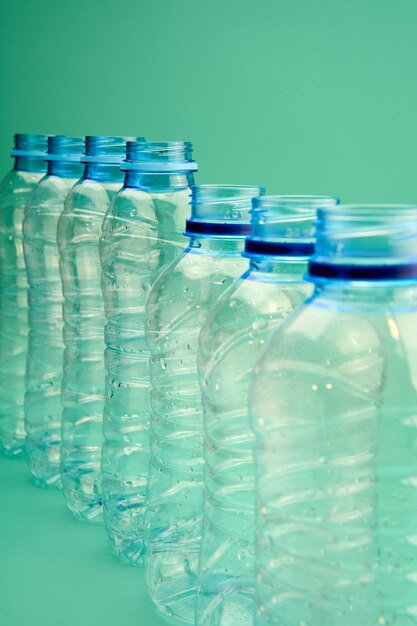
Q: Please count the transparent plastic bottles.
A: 7